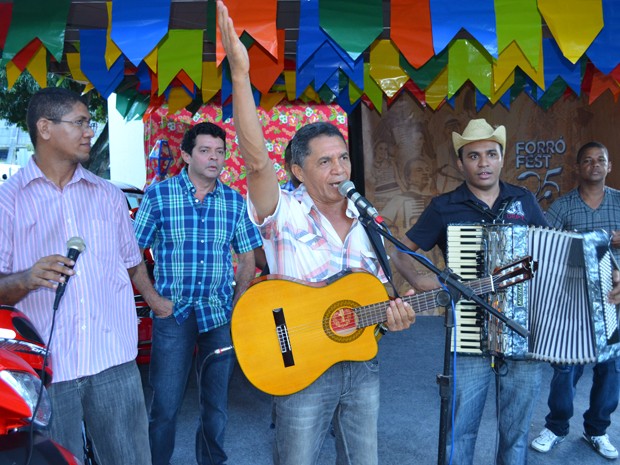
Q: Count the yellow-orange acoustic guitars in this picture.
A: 1